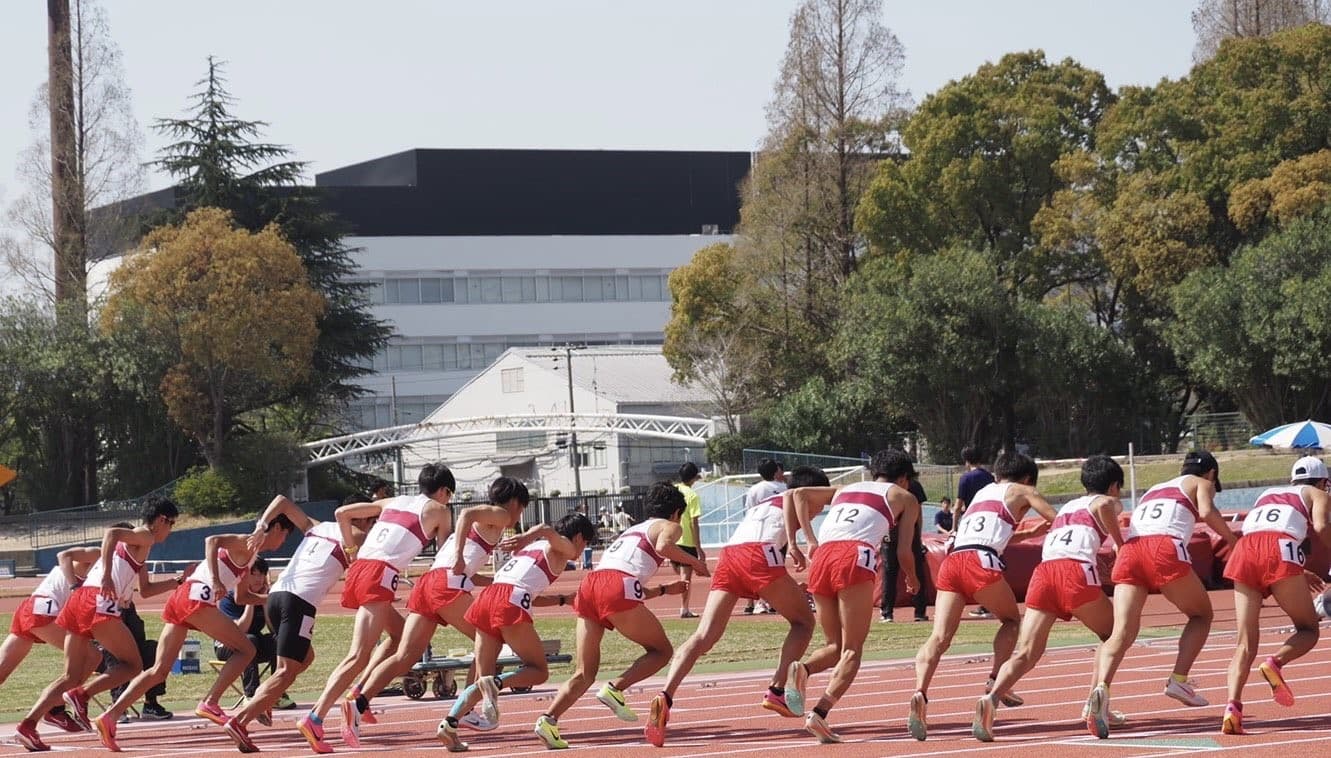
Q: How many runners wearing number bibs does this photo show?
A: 14